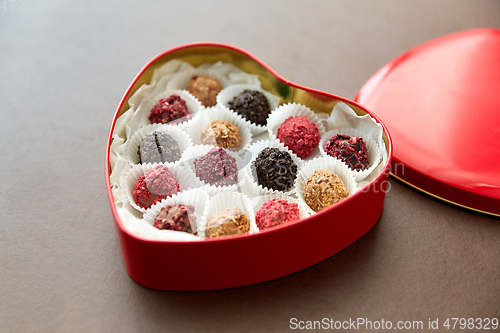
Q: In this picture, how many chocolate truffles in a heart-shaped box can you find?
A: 14